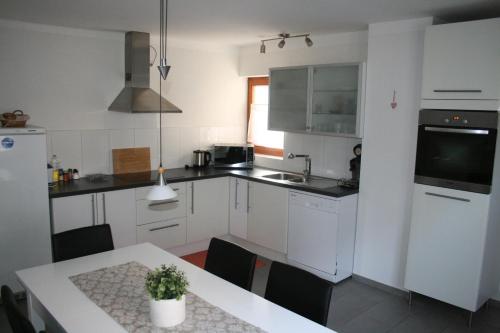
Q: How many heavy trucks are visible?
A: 0